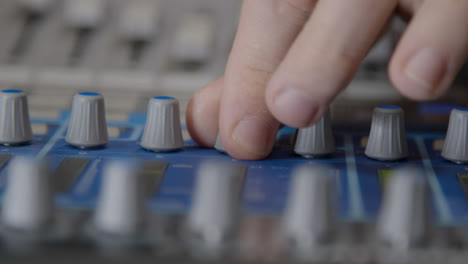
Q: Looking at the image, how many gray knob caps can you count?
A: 12